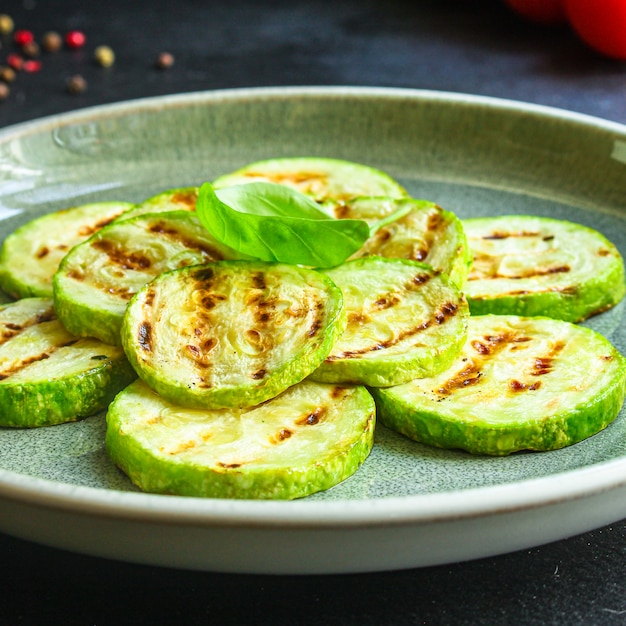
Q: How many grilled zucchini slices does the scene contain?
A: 11